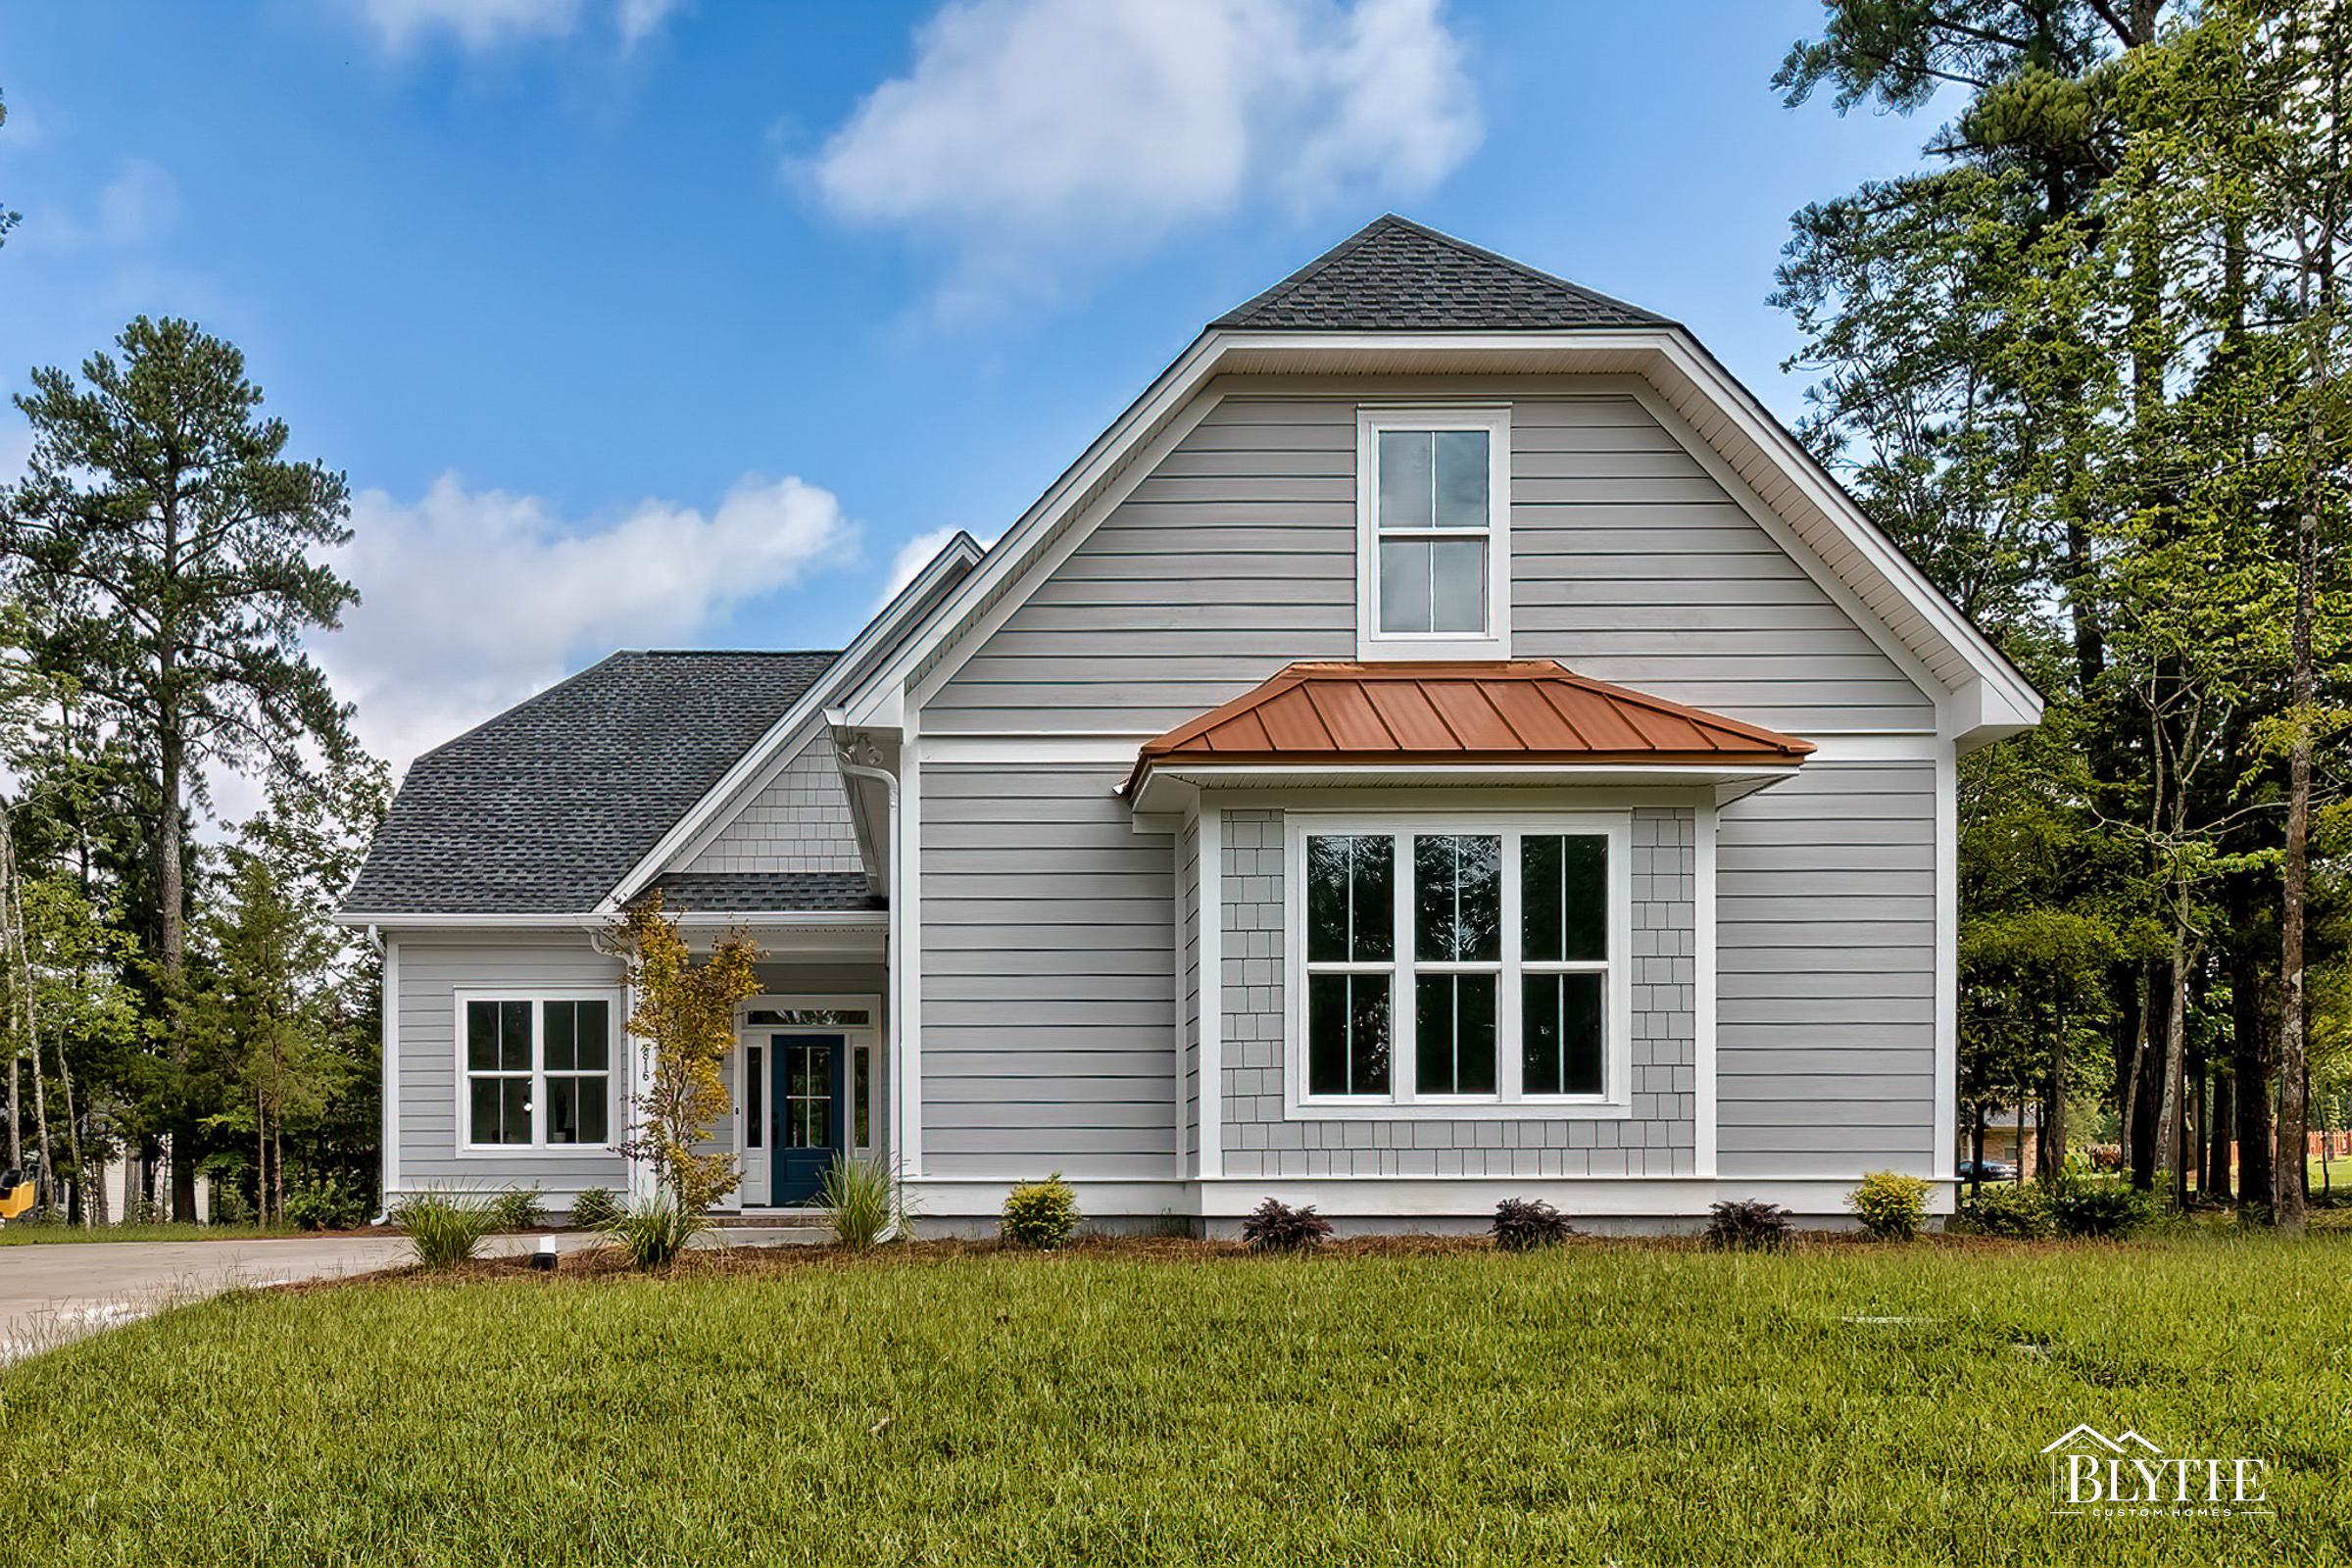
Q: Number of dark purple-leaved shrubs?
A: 3